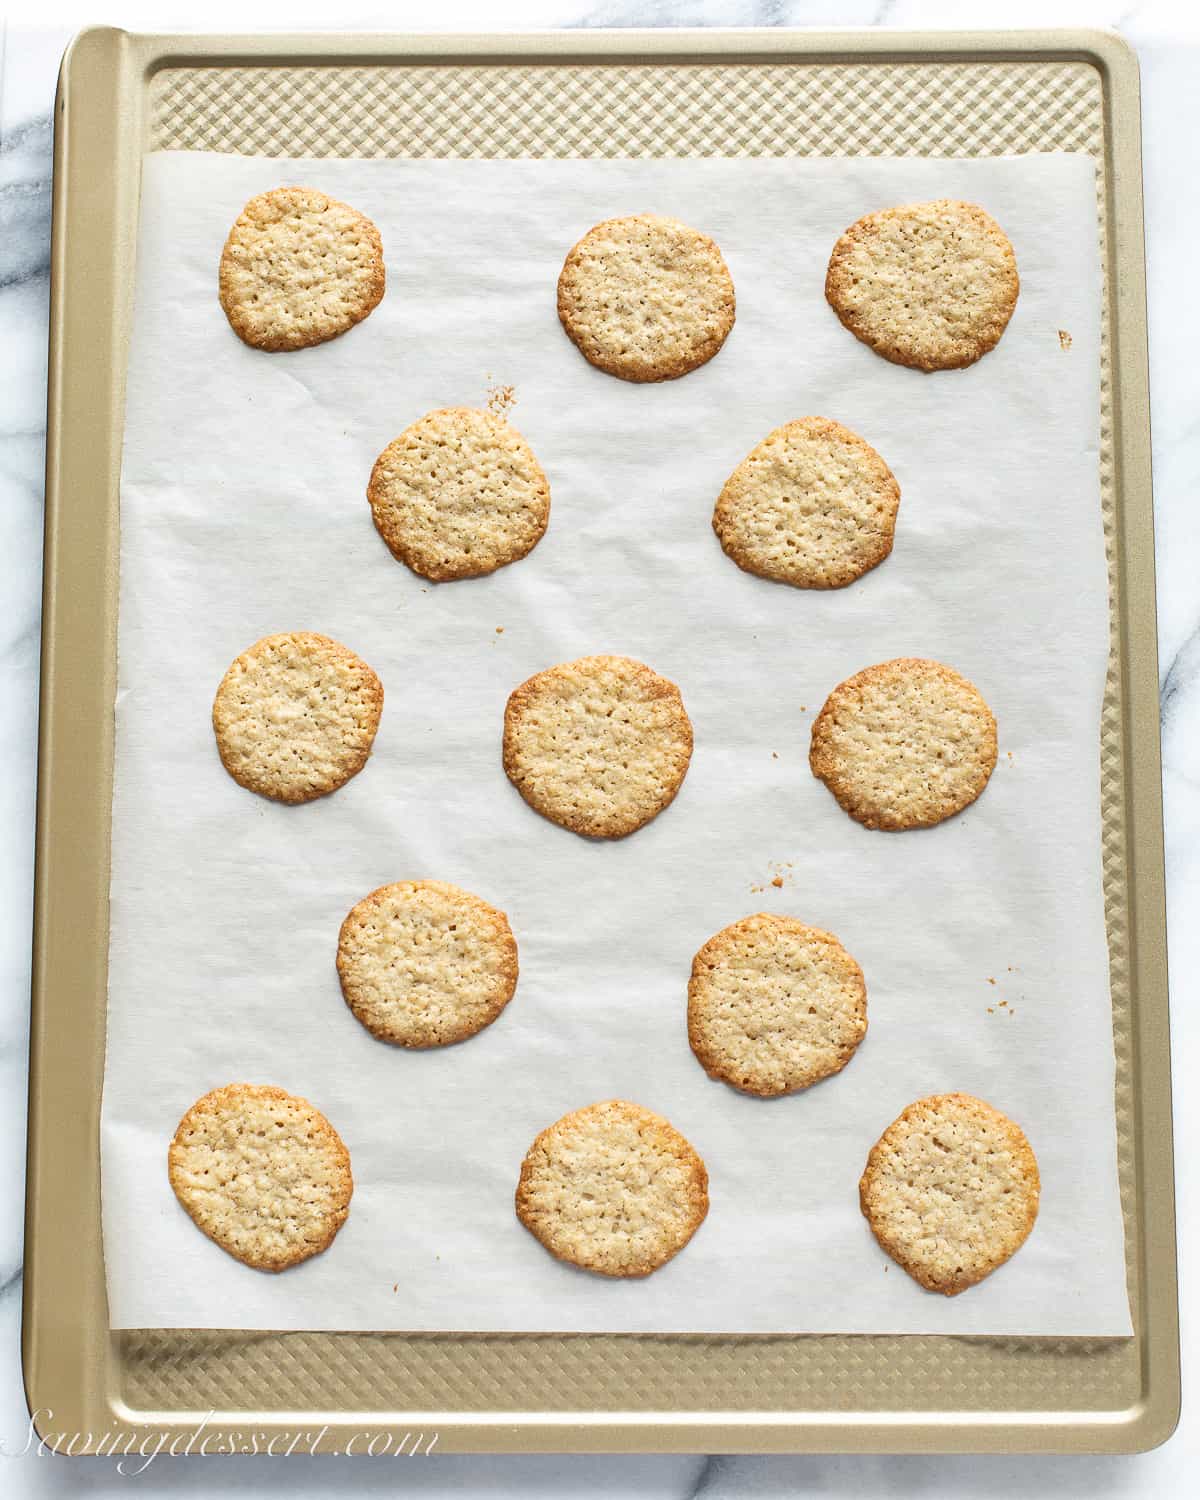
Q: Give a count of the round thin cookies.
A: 13